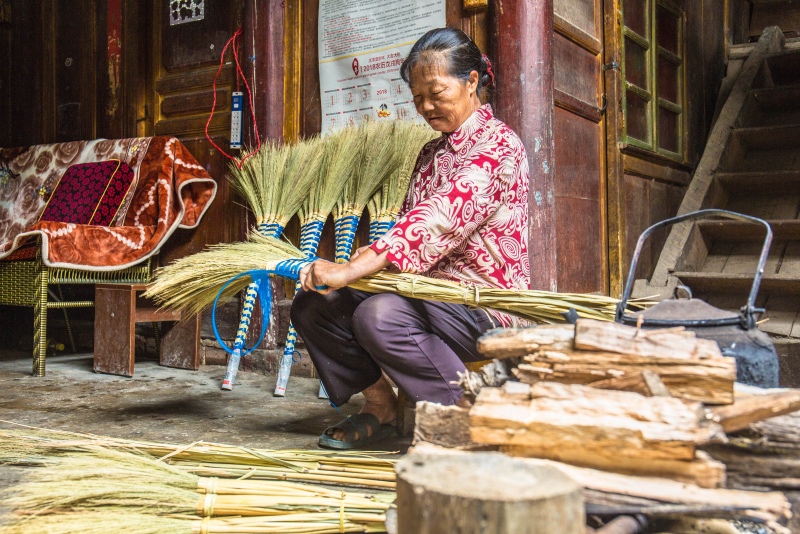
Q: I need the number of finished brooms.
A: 4